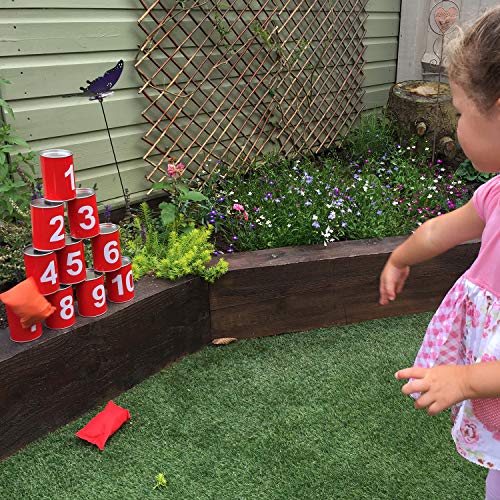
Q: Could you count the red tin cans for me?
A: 10